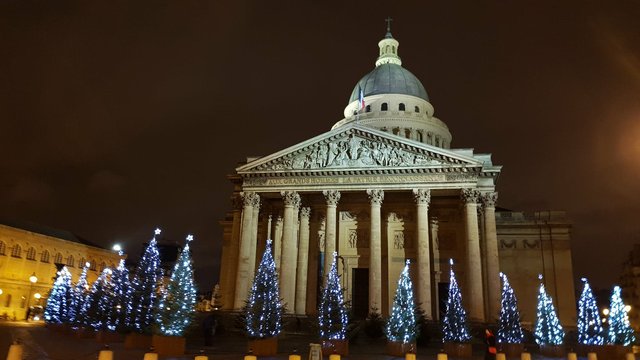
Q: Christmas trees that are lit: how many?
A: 14